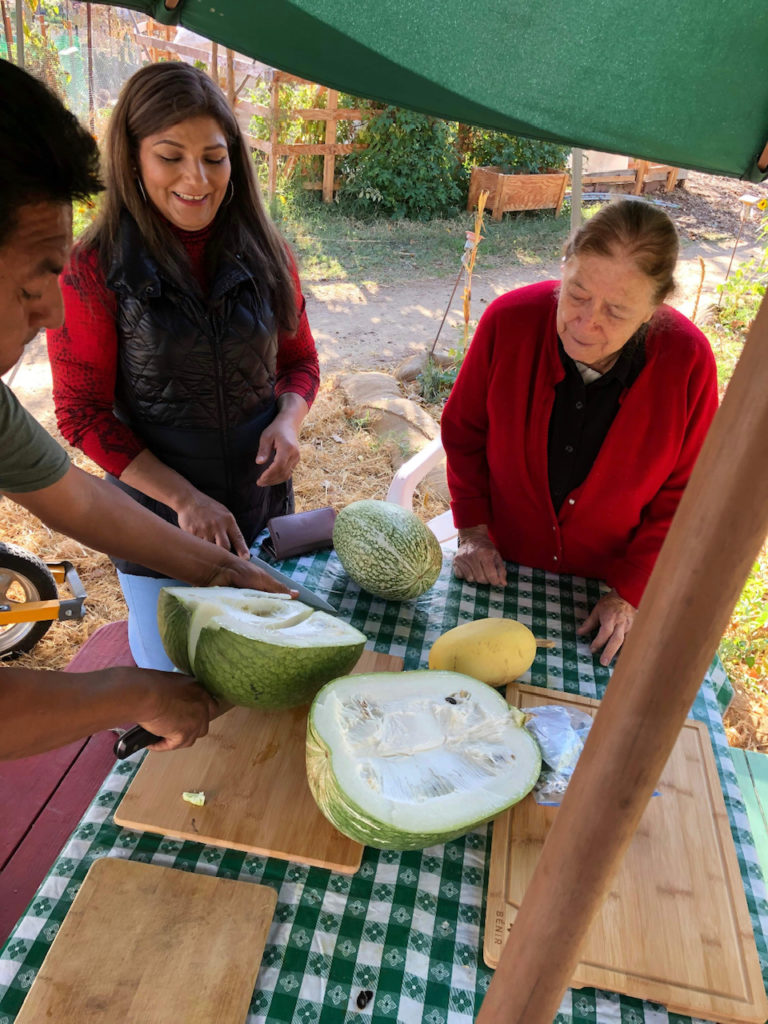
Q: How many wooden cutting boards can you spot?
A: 3